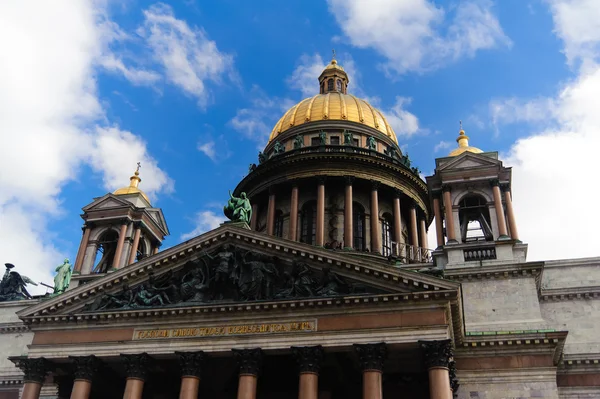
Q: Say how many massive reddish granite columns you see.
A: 8